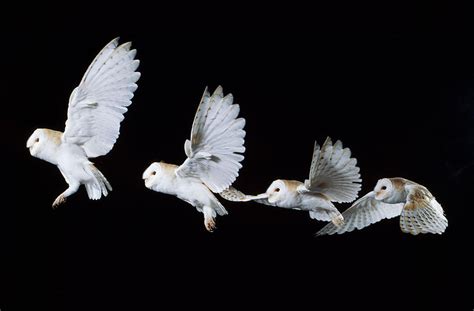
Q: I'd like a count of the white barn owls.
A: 4